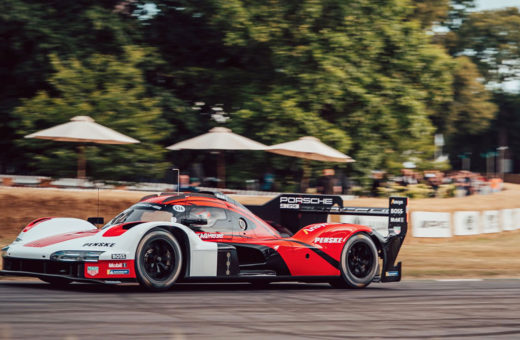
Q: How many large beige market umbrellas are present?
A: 3